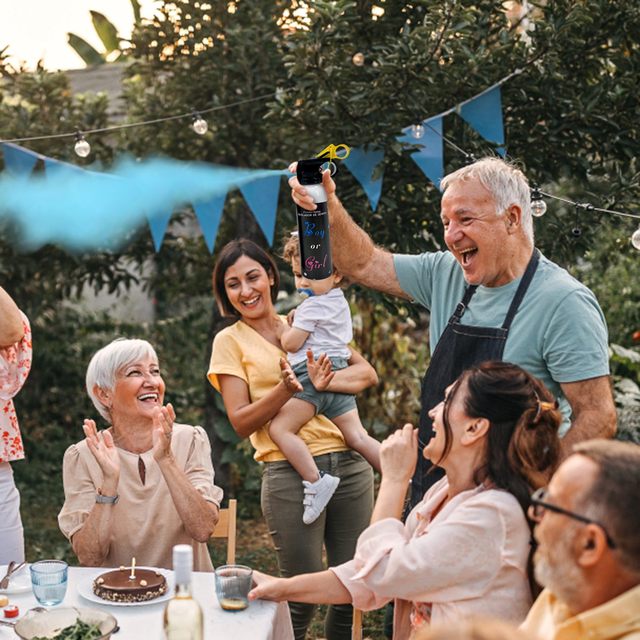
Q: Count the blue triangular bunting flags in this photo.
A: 8